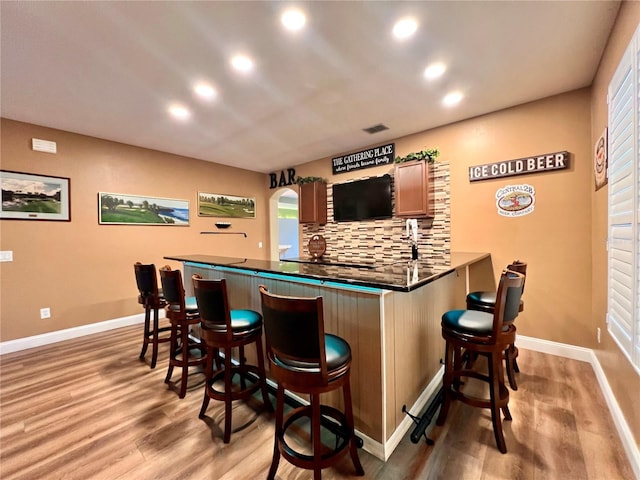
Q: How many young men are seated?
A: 0